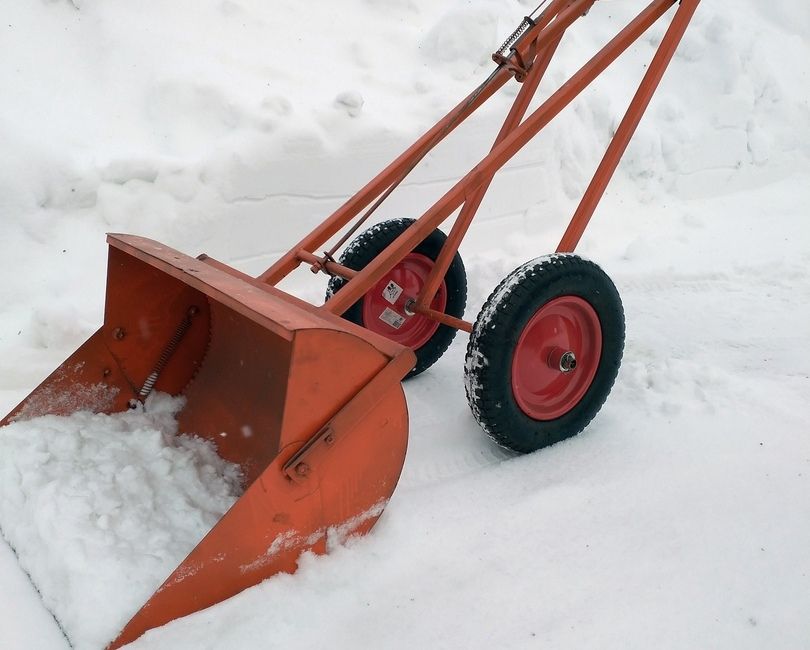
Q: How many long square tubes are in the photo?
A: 4